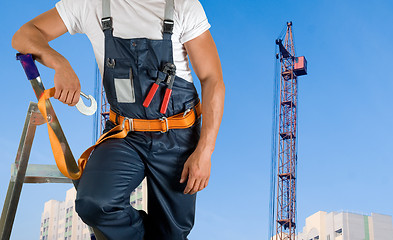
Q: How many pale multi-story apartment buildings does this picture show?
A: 2